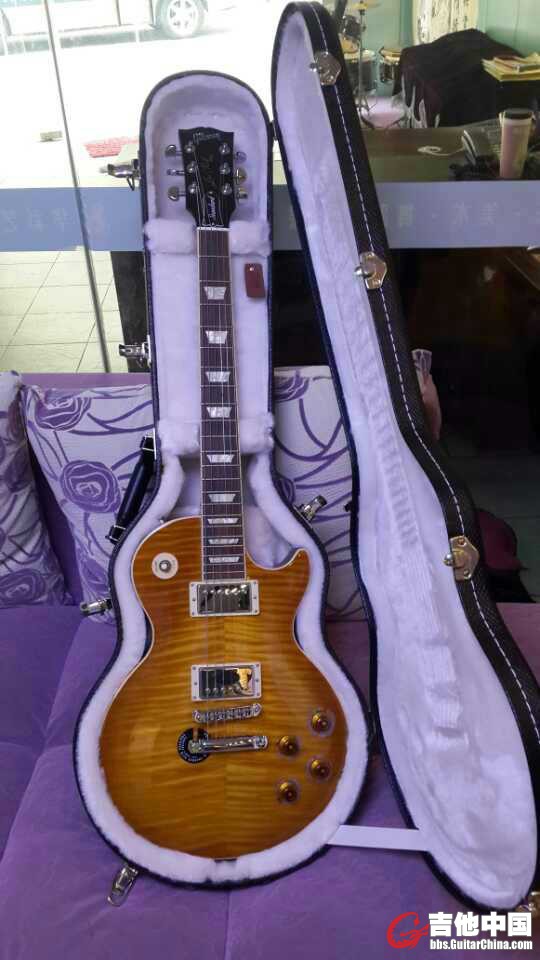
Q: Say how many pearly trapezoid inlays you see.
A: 9